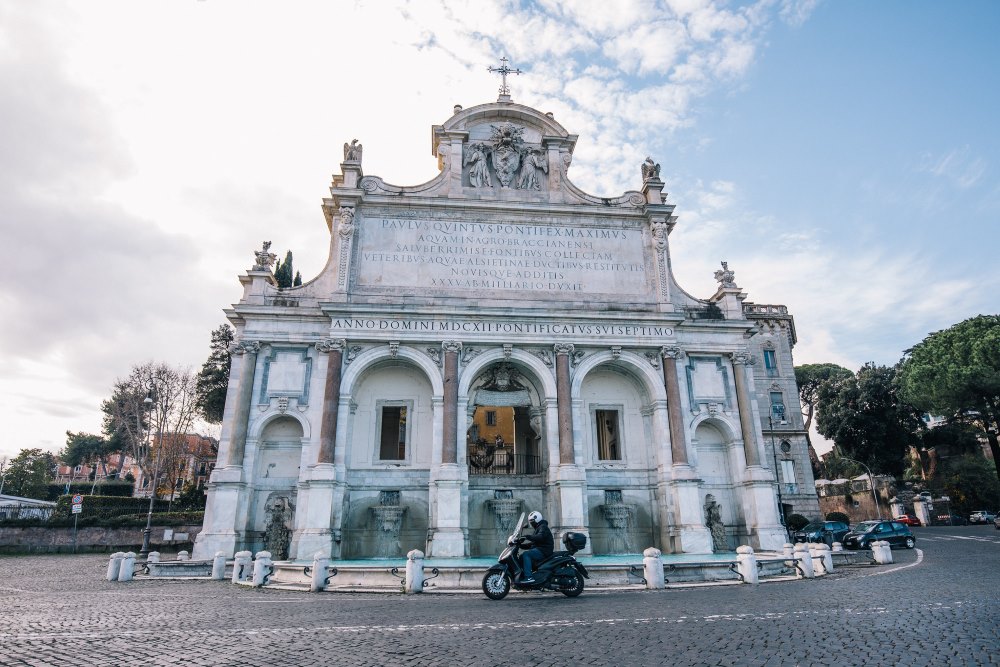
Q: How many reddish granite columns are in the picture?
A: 4